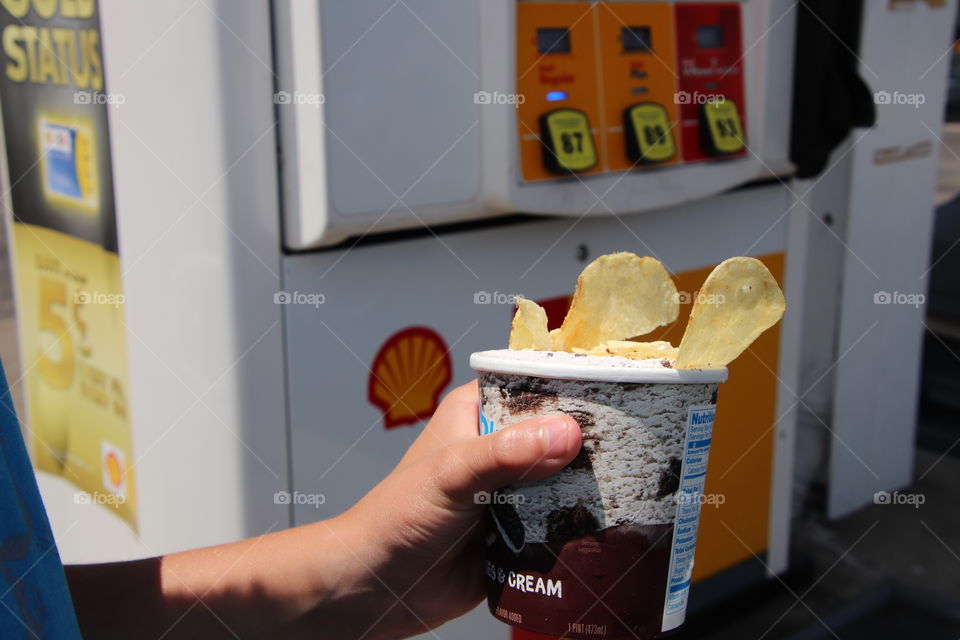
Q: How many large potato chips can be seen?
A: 2